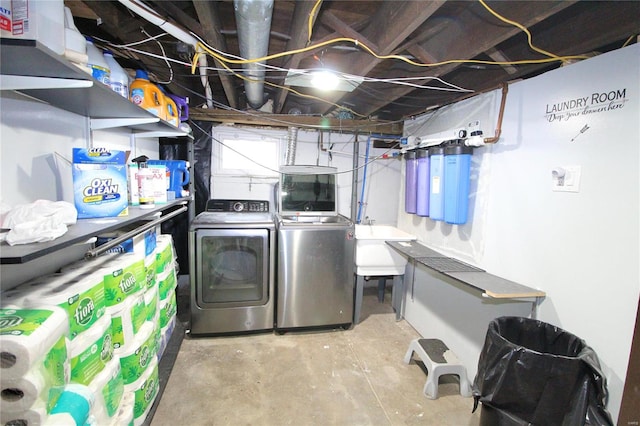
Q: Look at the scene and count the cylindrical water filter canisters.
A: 4